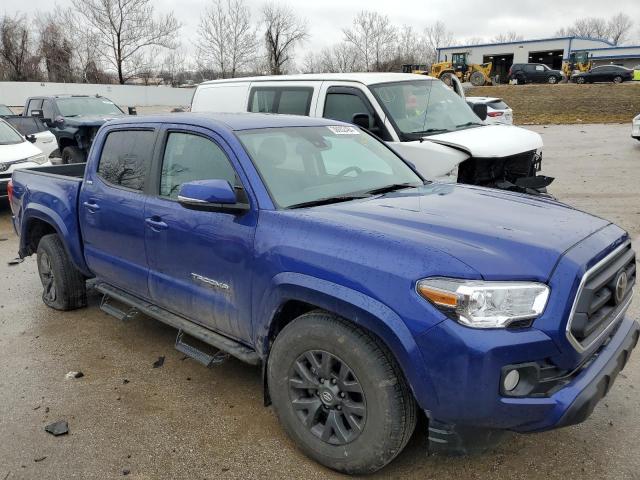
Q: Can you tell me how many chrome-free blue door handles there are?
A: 2